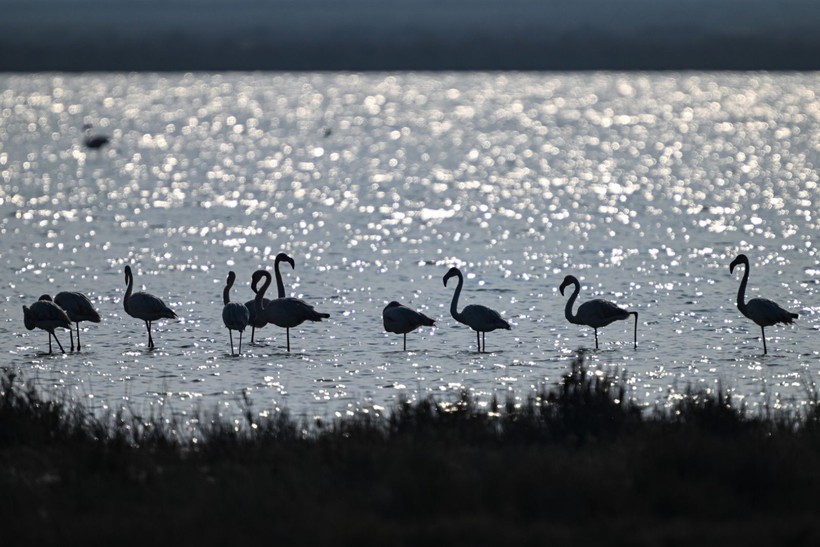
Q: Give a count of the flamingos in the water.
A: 11